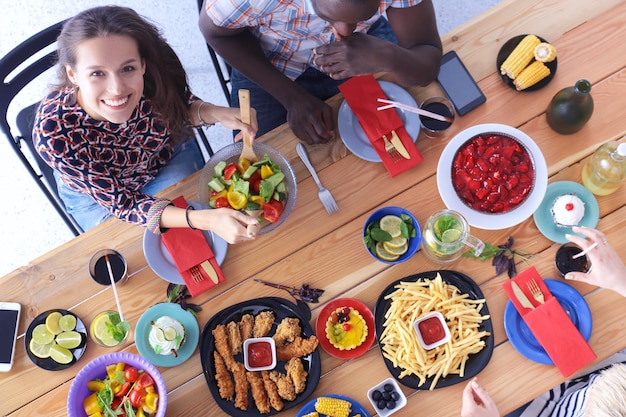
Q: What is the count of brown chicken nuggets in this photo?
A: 12